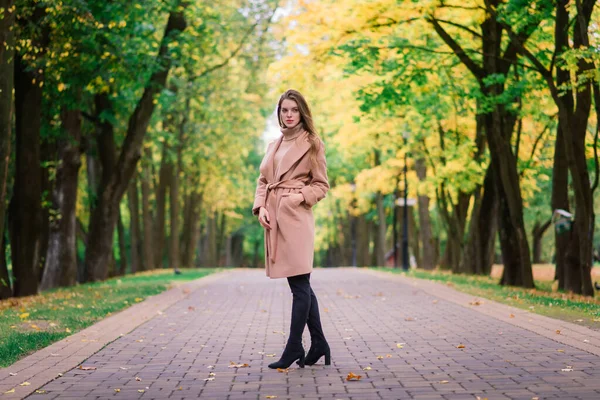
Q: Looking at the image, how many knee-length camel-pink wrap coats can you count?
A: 1